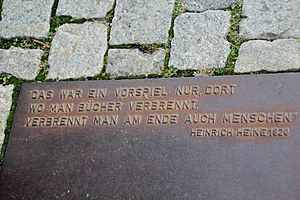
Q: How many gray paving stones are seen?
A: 11